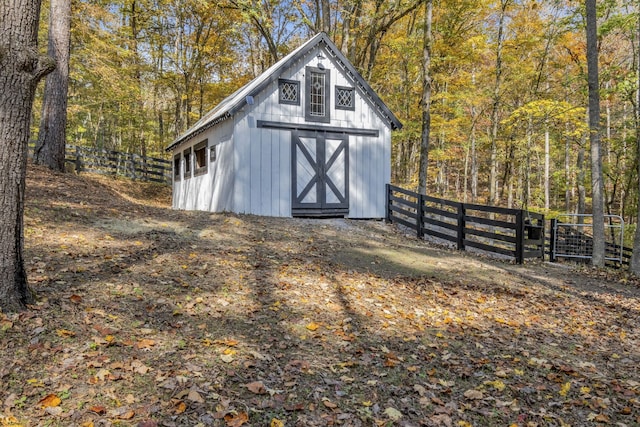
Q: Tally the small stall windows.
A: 3